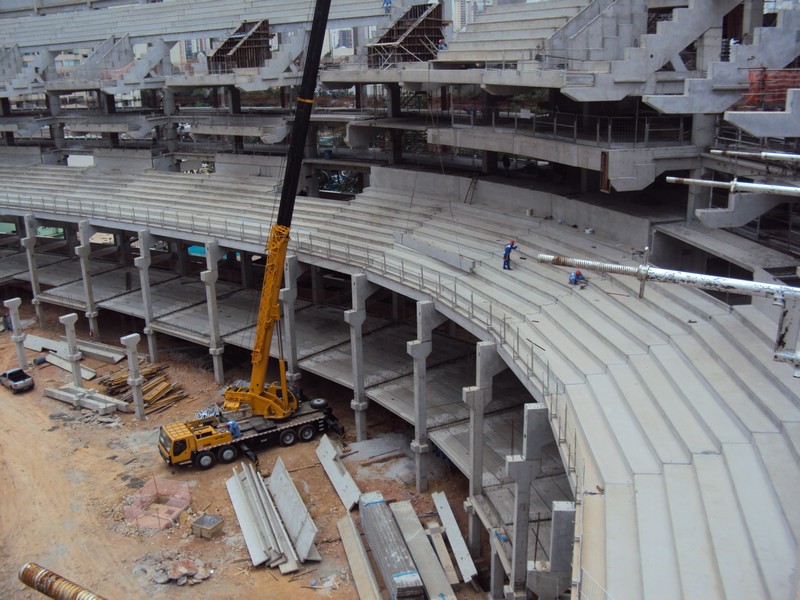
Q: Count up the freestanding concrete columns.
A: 3